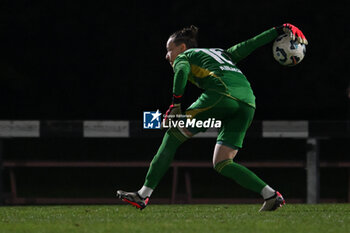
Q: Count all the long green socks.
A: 2